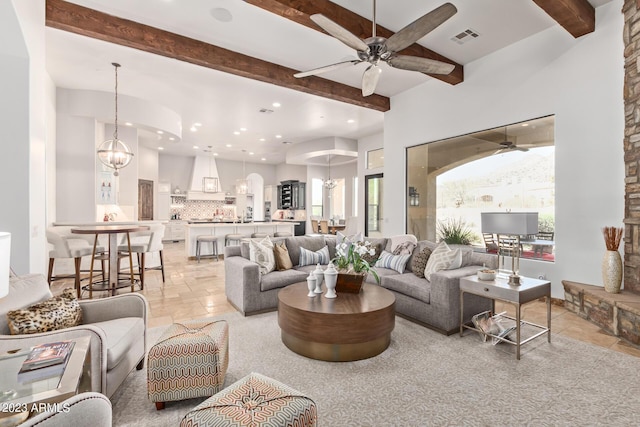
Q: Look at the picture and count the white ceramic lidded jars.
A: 3